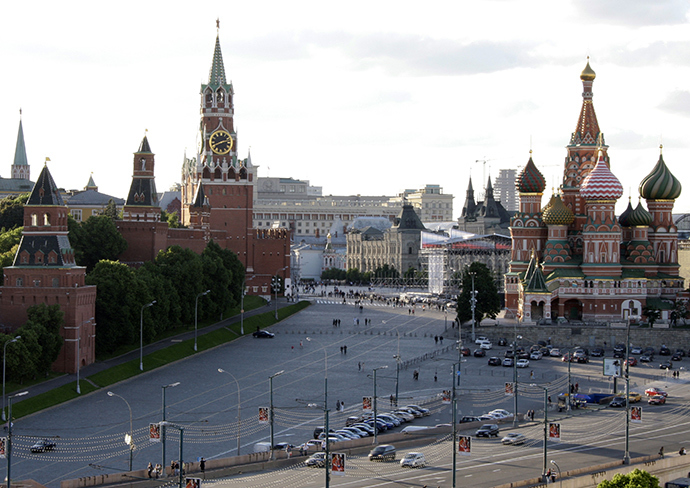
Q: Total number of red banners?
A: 11